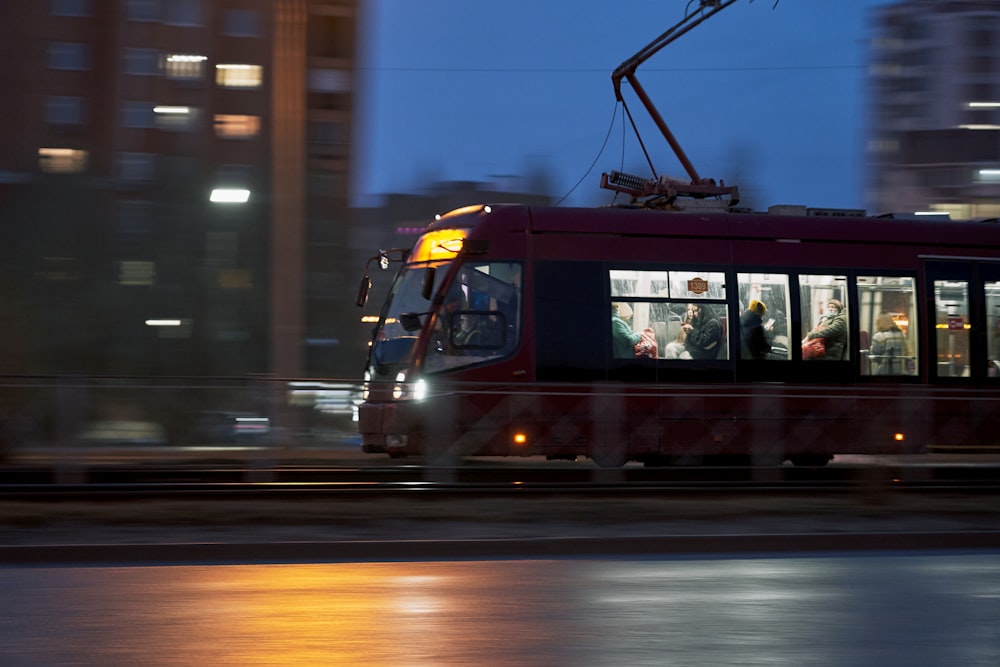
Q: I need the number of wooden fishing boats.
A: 0